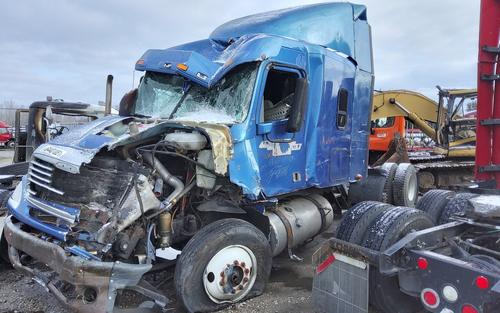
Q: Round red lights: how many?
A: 4